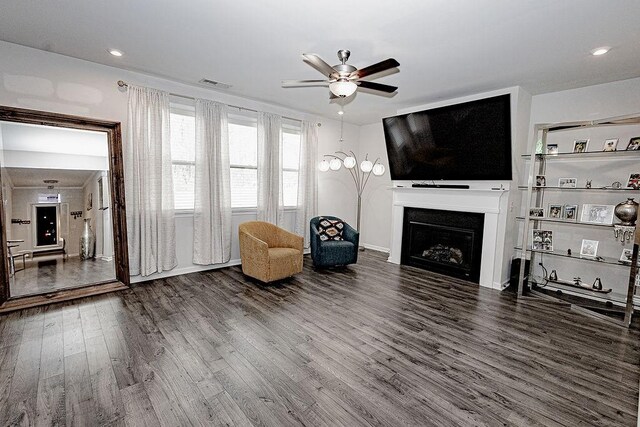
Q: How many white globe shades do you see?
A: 5